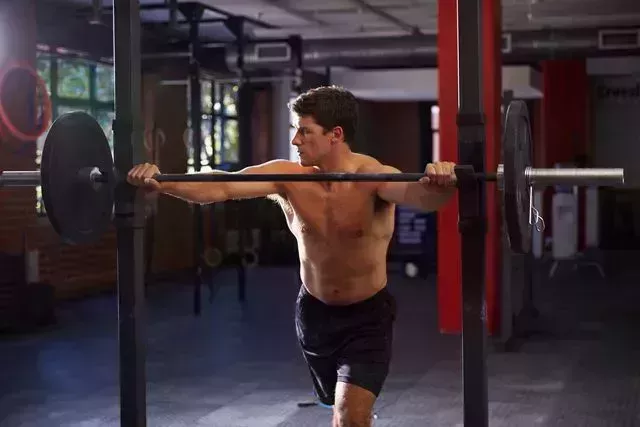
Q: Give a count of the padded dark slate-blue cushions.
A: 0